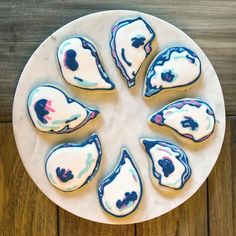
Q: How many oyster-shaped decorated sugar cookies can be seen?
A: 8